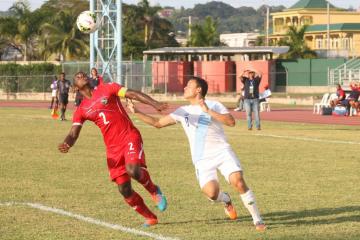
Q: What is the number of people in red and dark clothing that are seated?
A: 2